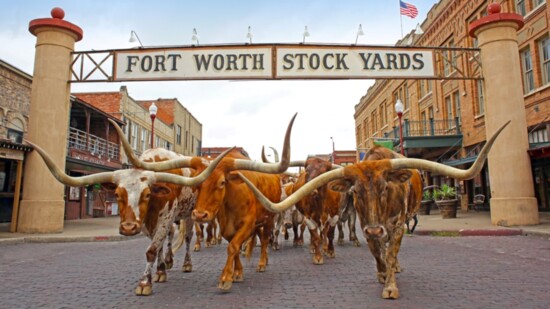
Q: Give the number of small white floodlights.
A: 6